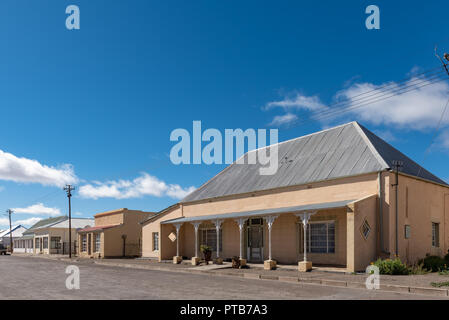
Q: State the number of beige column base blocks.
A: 6